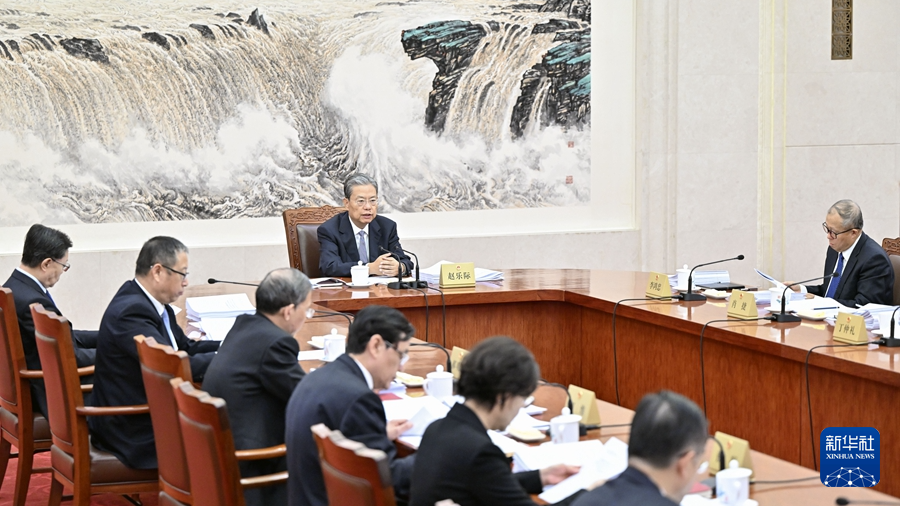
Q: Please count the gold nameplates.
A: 7